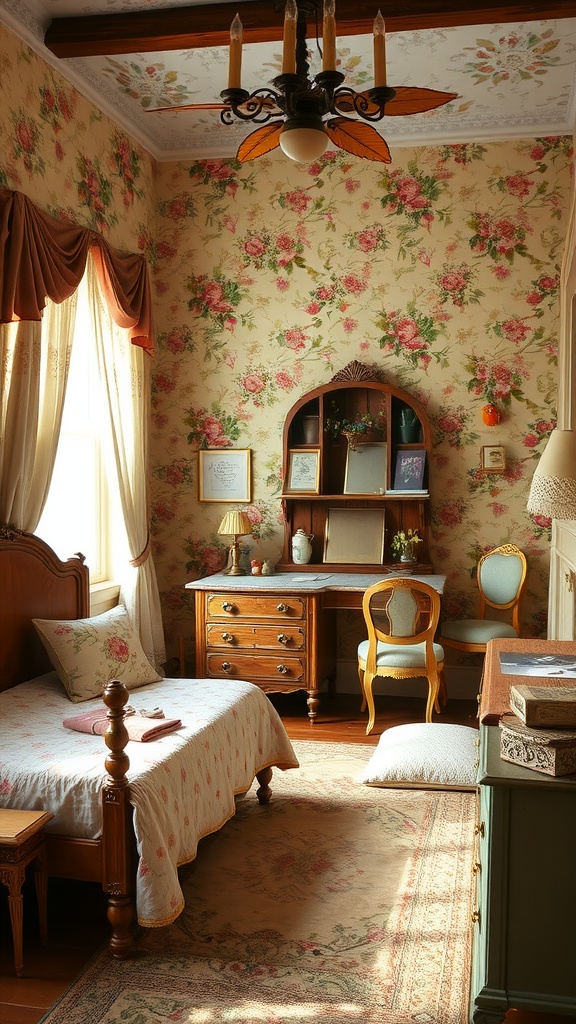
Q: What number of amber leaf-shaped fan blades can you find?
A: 4